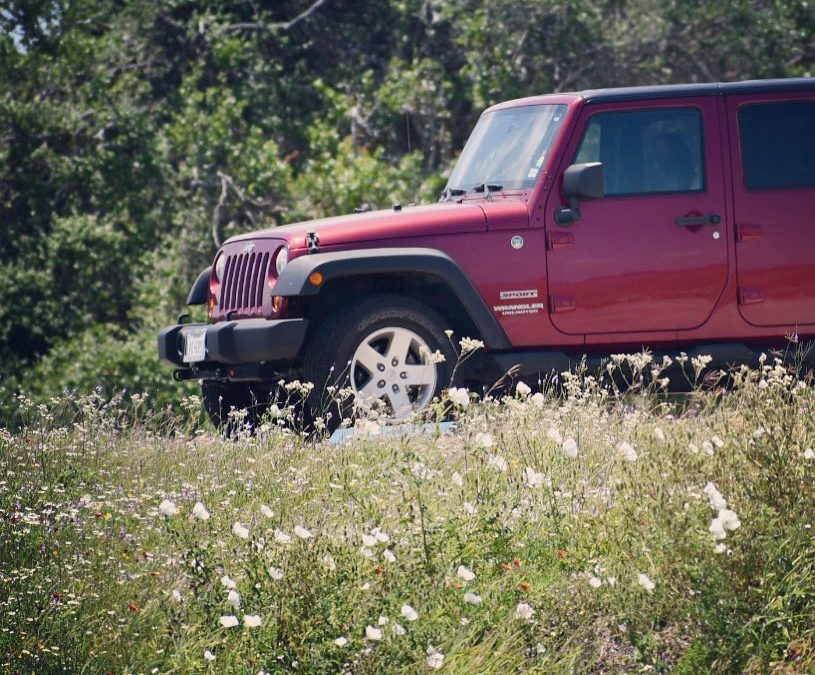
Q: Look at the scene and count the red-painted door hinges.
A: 4